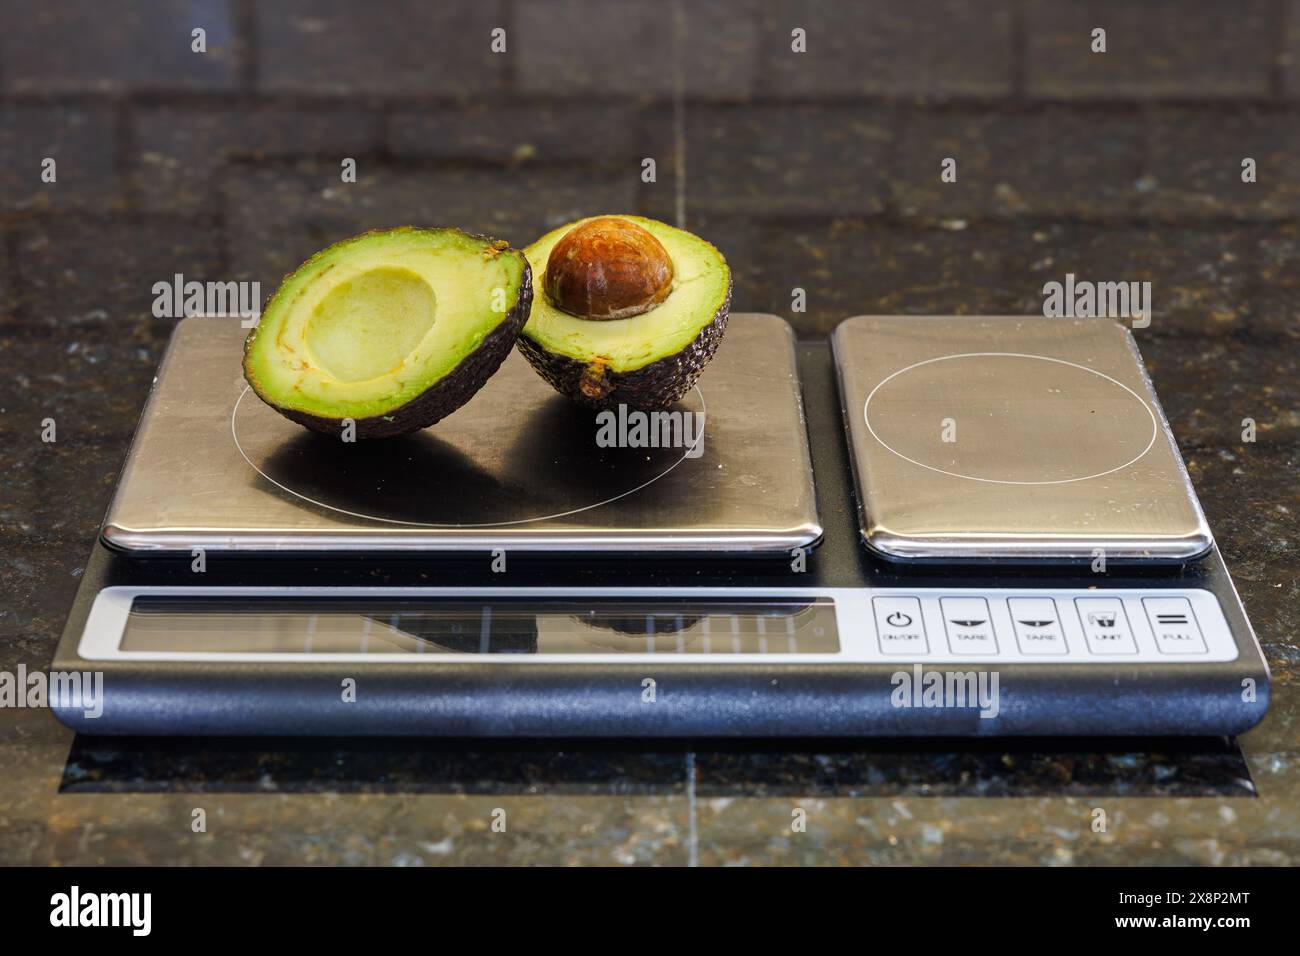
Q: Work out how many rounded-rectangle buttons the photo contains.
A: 5